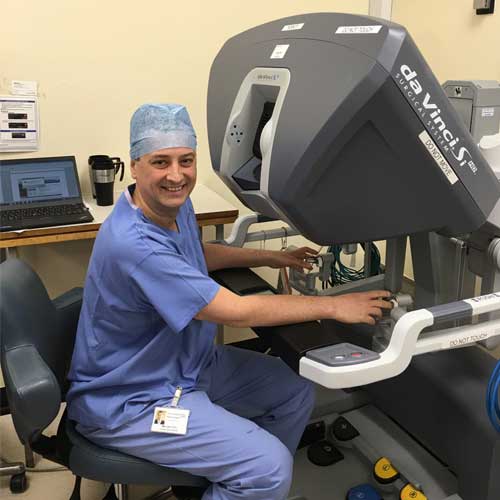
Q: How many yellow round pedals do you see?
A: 2